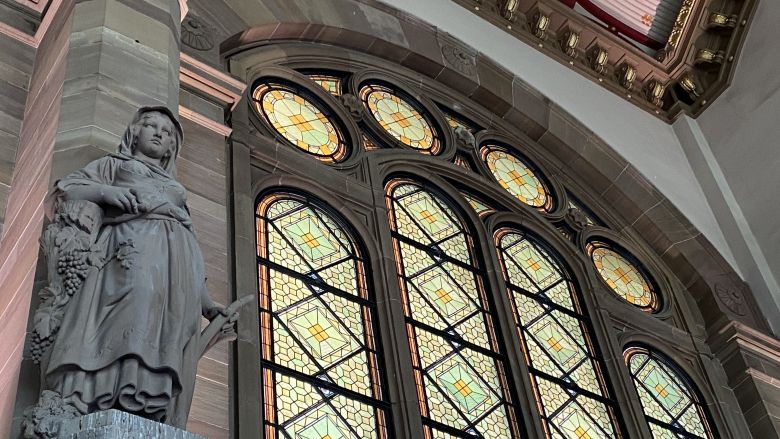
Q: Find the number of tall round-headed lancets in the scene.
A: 4